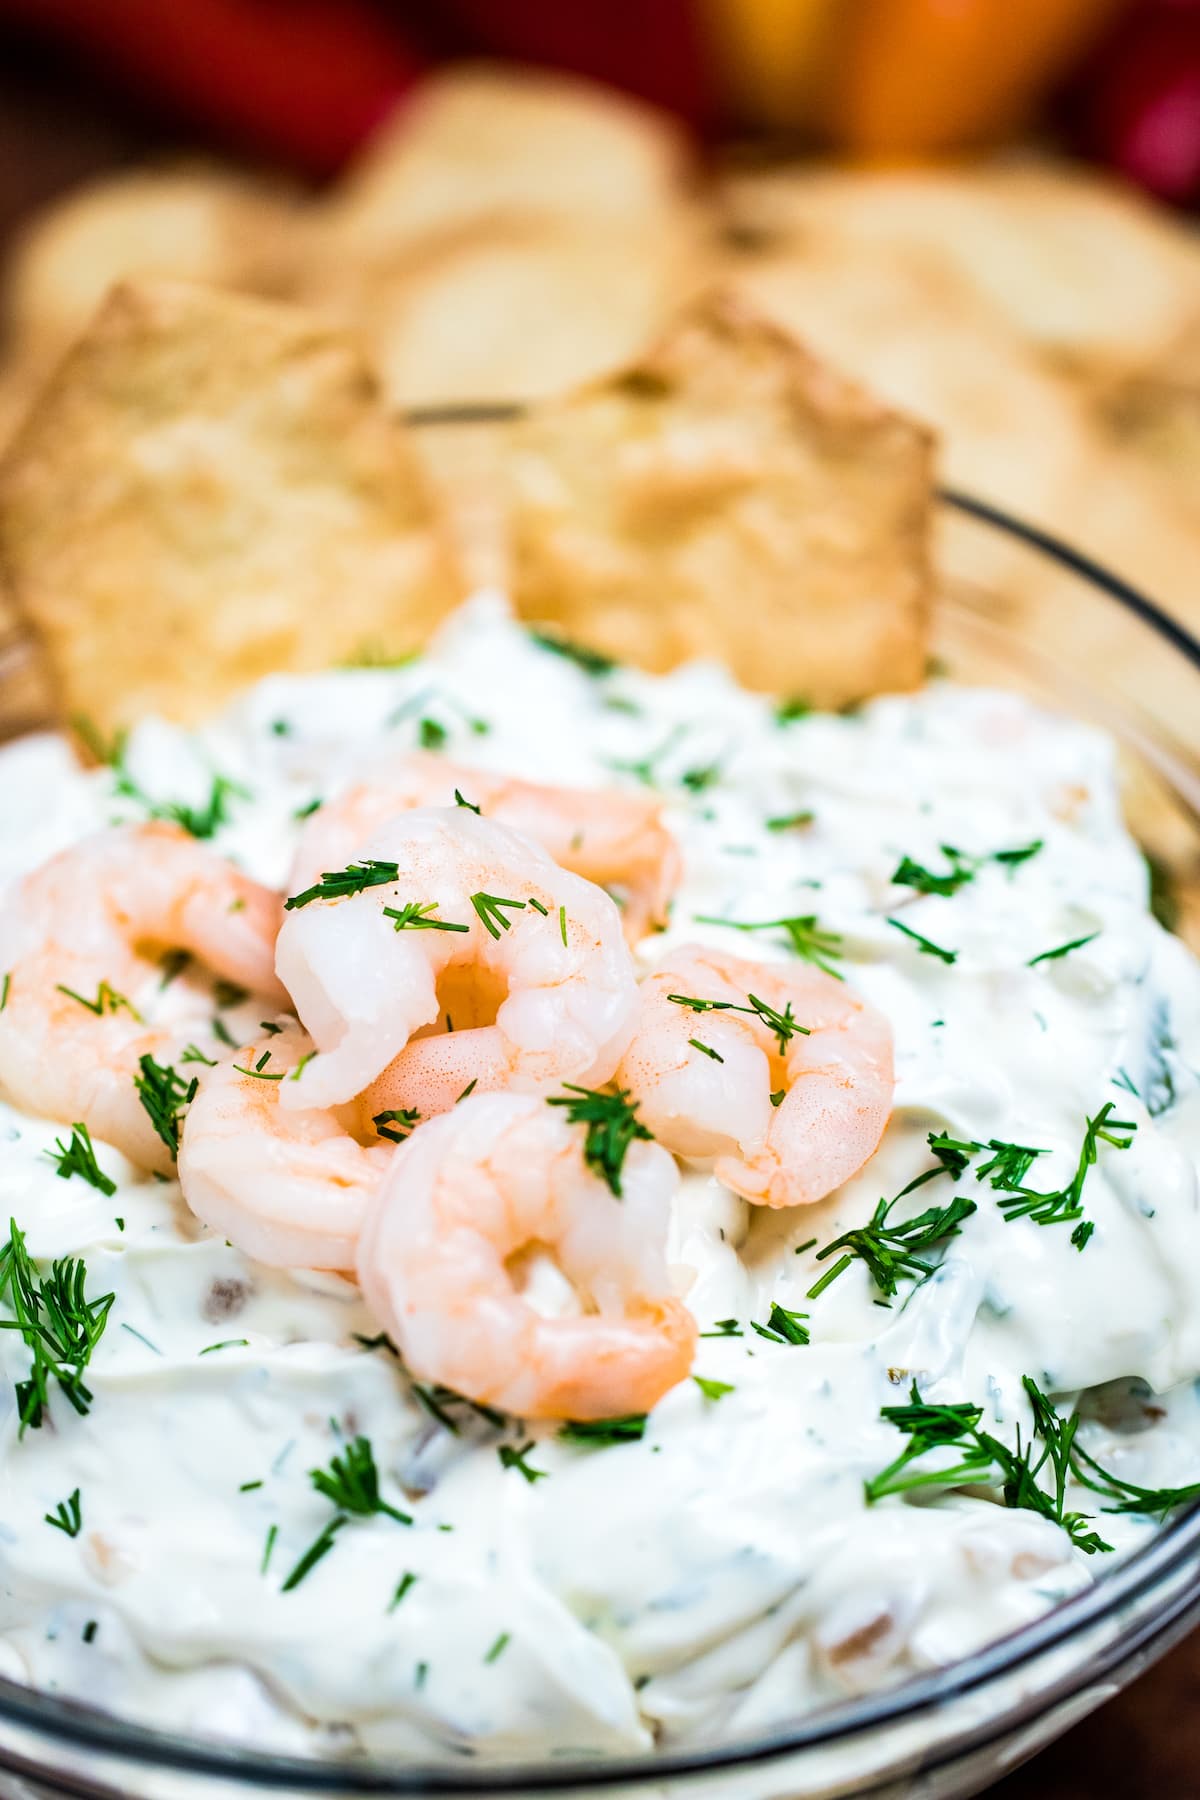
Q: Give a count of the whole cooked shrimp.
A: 6